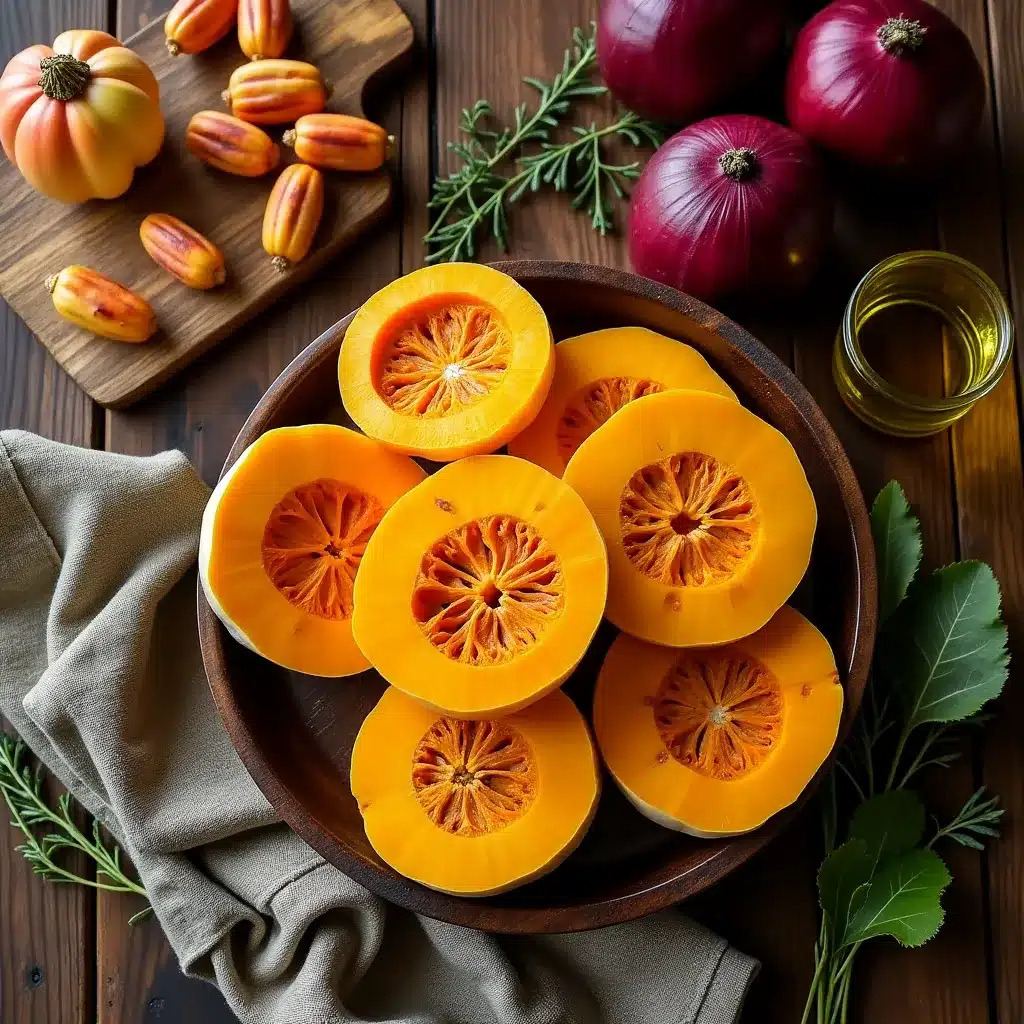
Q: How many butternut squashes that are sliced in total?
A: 7